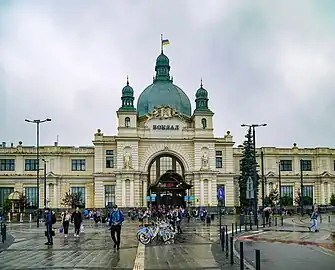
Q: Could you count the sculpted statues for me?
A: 2